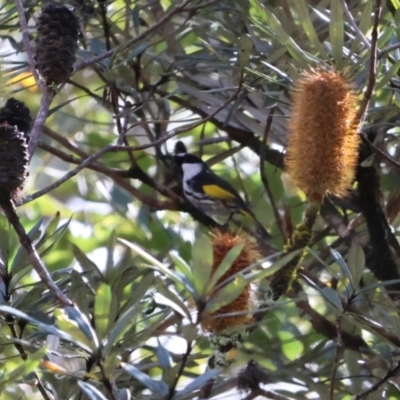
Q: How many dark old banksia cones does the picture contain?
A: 3